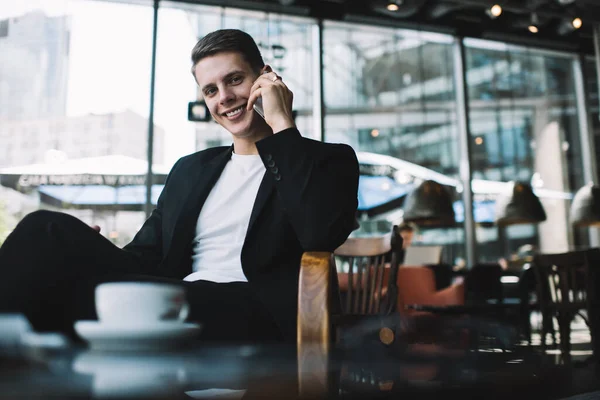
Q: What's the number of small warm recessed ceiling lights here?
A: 4